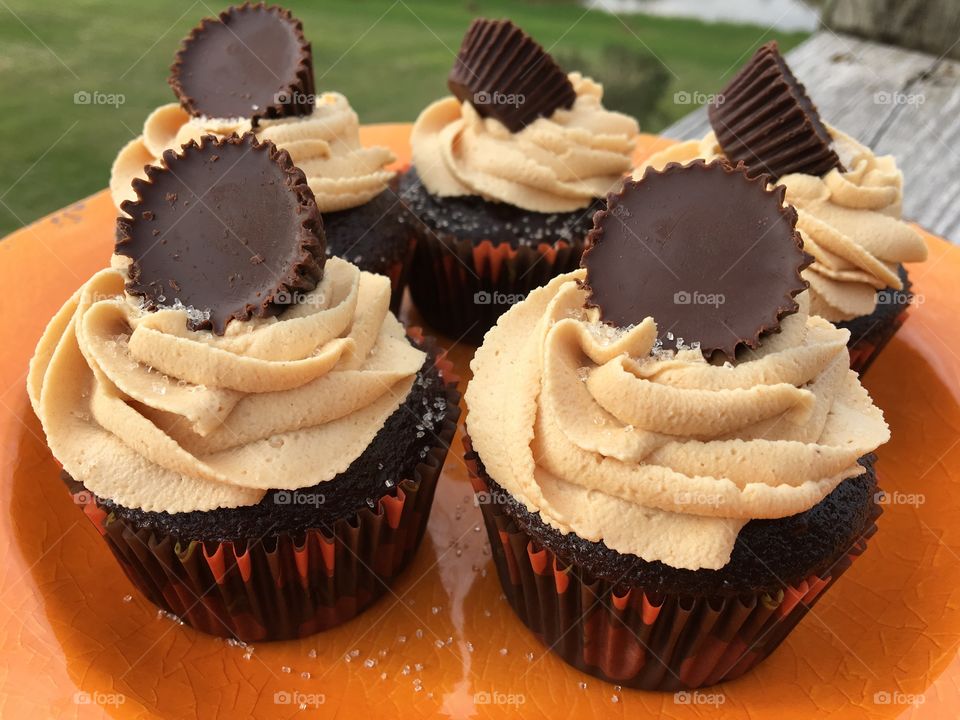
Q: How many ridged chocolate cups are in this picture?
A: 5